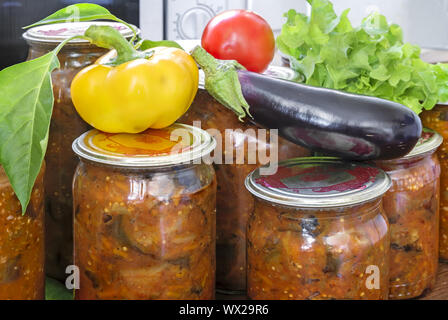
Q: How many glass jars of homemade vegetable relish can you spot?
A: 7